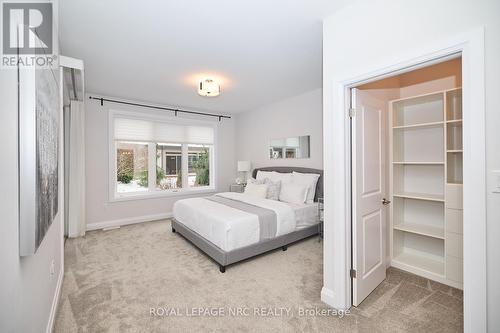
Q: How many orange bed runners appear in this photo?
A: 0